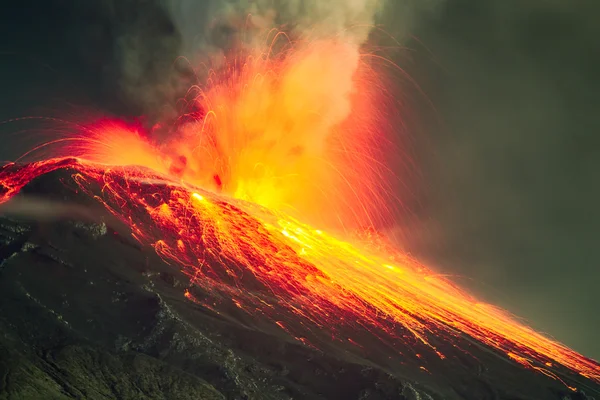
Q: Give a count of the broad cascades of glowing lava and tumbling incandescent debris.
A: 1